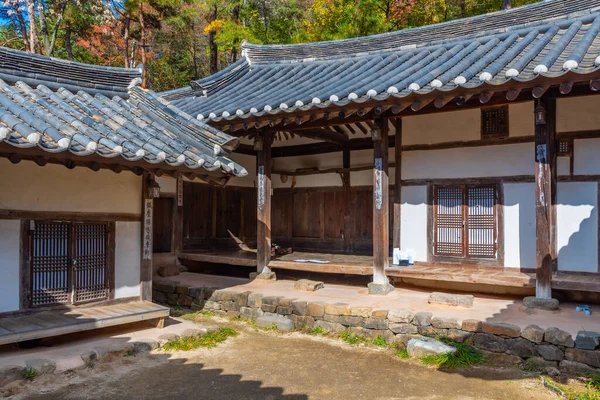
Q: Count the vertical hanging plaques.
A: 5